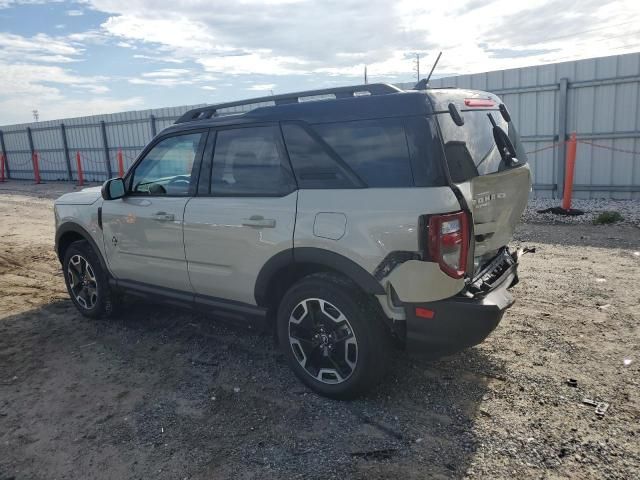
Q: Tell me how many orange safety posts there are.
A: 5